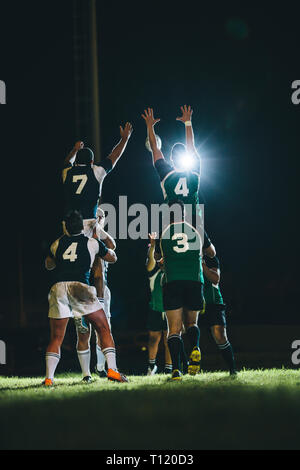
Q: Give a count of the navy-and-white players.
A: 3